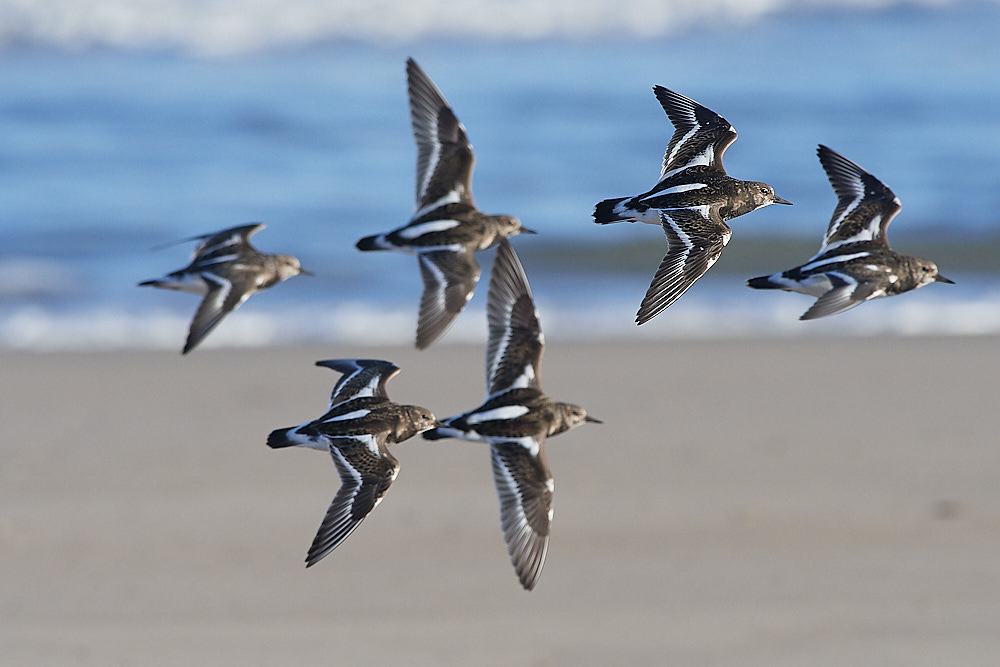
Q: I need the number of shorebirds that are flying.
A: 6